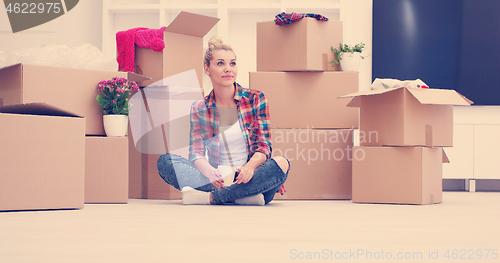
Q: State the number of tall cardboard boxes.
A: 1